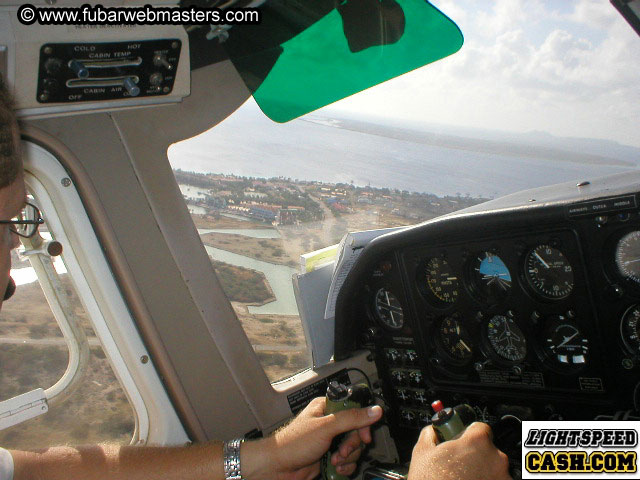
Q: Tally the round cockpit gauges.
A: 9